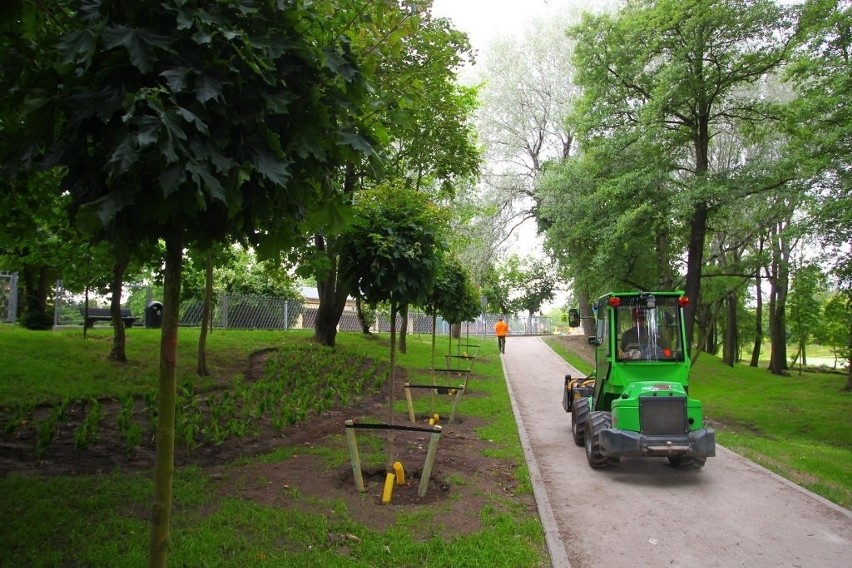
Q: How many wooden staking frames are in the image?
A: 5